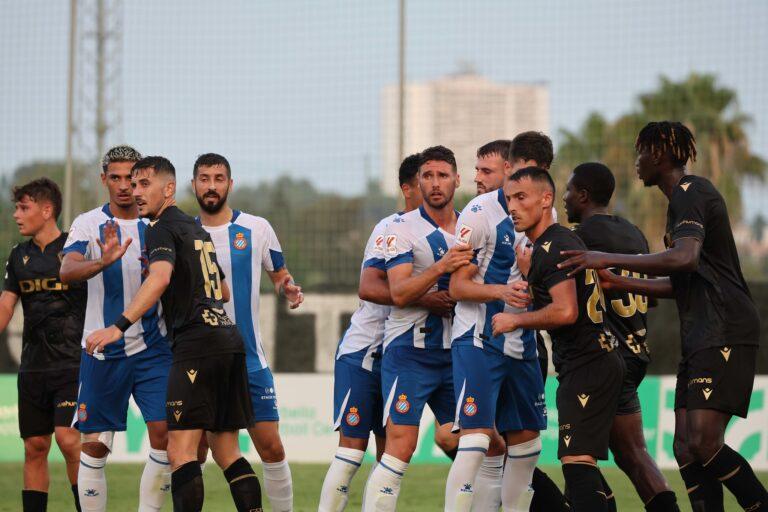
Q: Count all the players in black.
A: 5